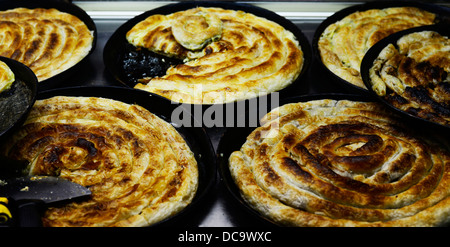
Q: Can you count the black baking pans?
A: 7